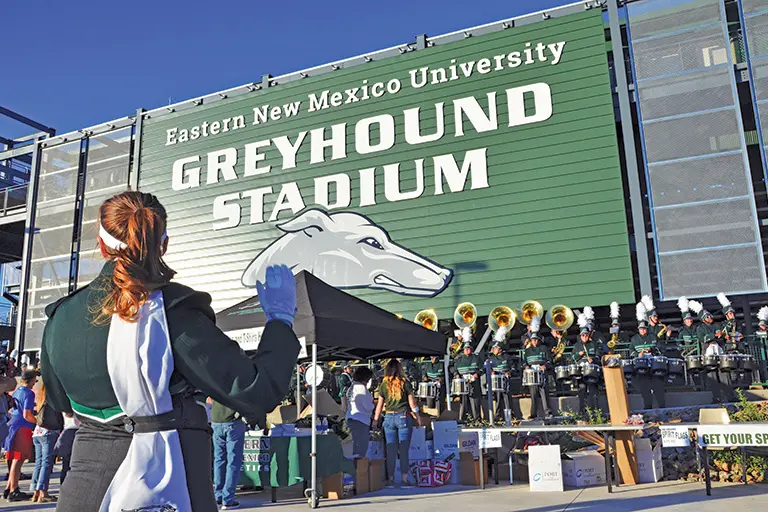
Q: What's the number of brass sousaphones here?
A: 5